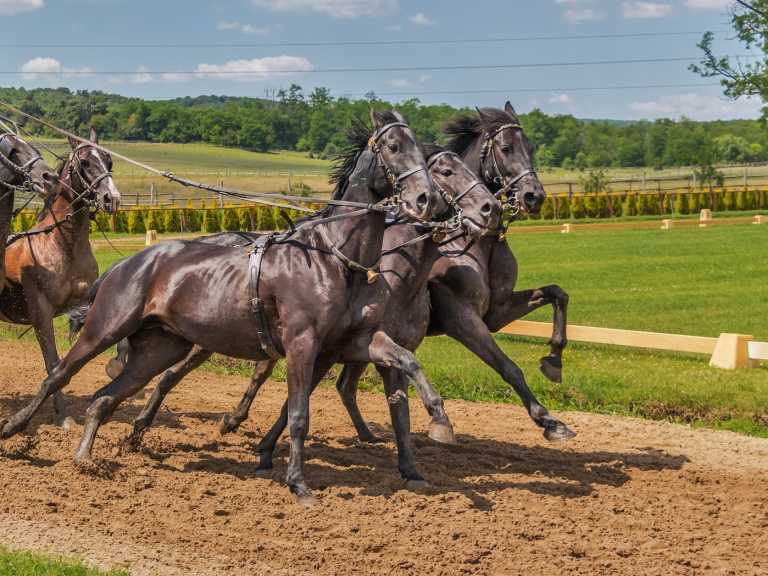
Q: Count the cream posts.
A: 6